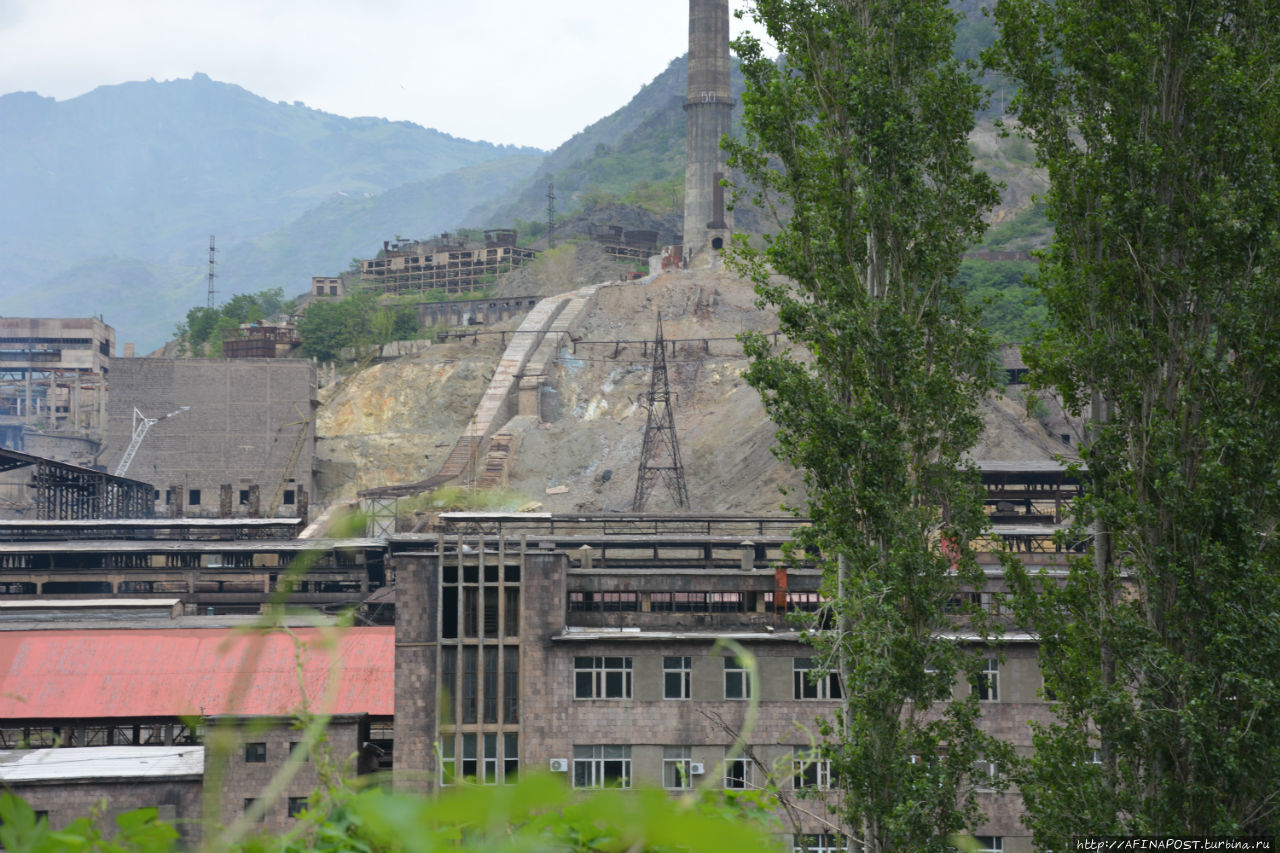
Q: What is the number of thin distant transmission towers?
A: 2